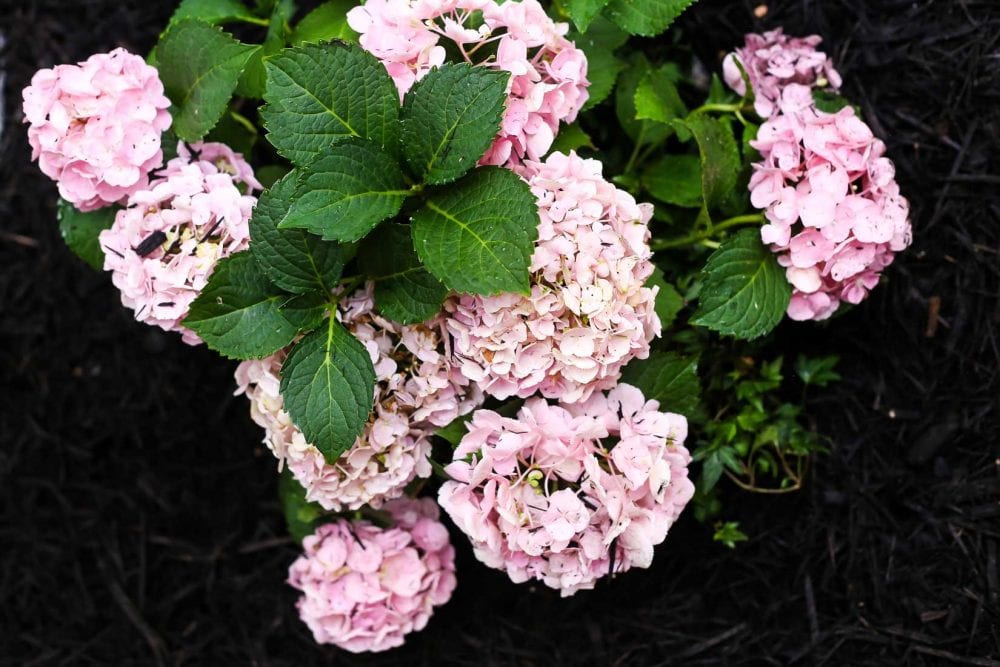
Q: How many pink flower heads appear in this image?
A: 9